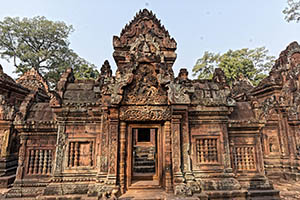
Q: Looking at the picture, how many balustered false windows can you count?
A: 4